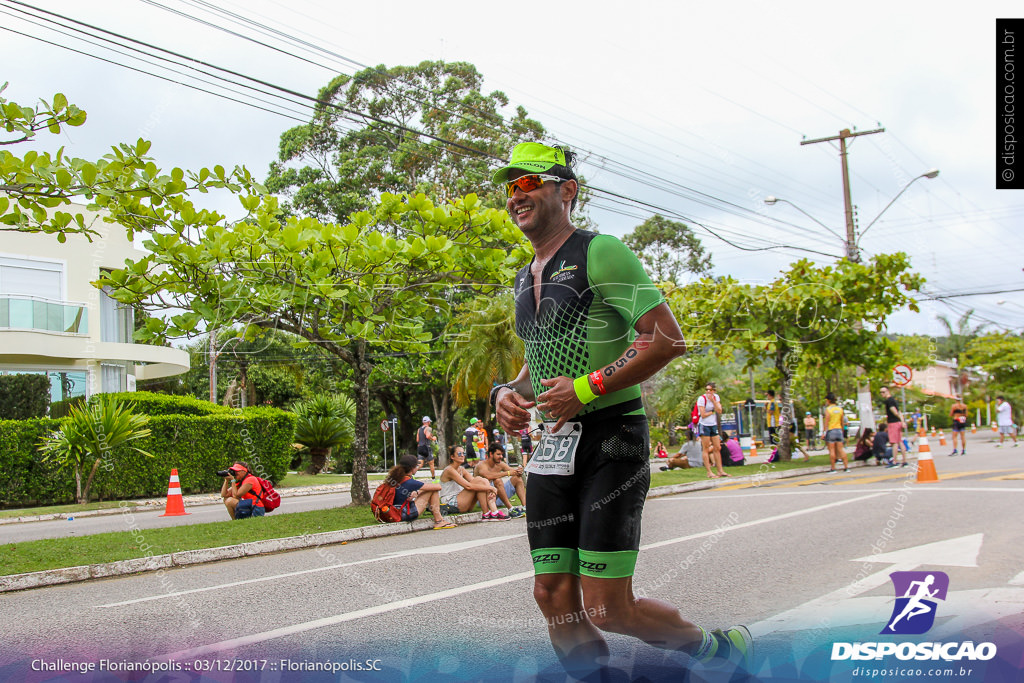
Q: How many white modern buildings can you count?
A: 1